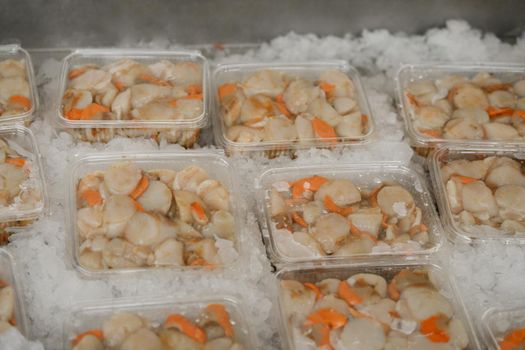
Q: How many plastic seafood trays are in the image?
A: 12